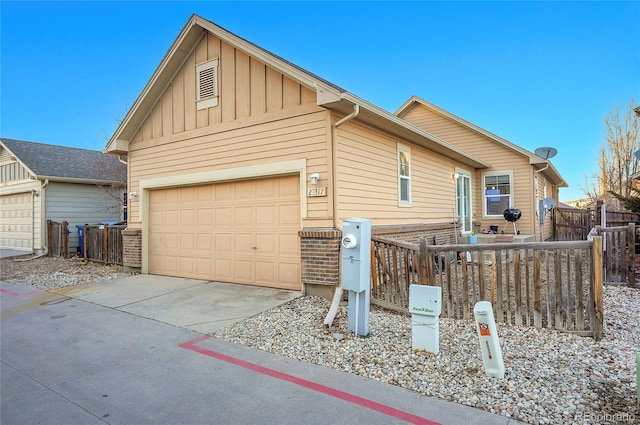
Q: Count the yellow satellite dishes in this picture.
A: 0